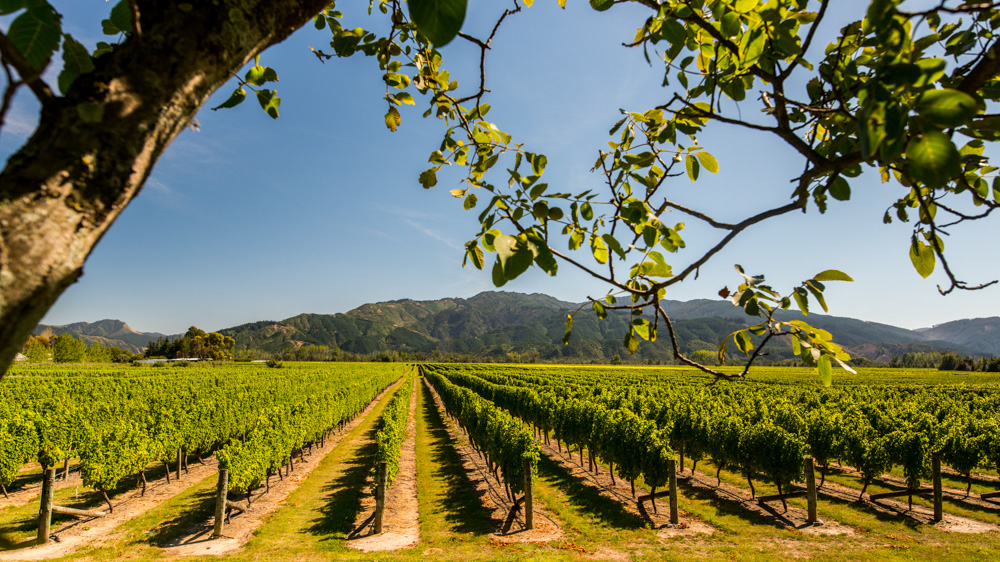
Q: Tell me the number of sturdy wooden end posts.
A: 7